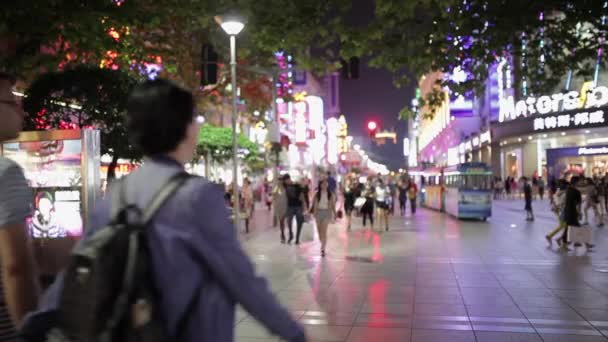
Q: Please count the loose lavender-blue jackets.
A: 1